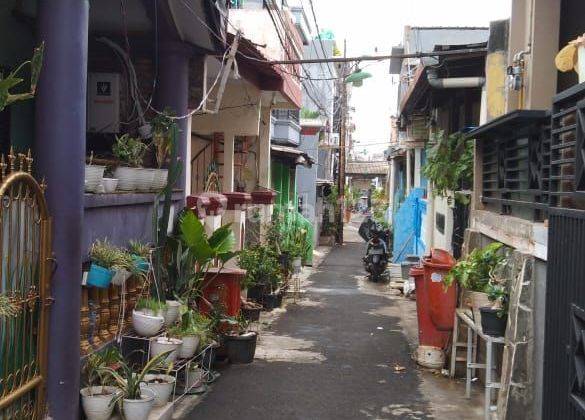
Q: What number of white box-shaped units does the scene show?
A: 1